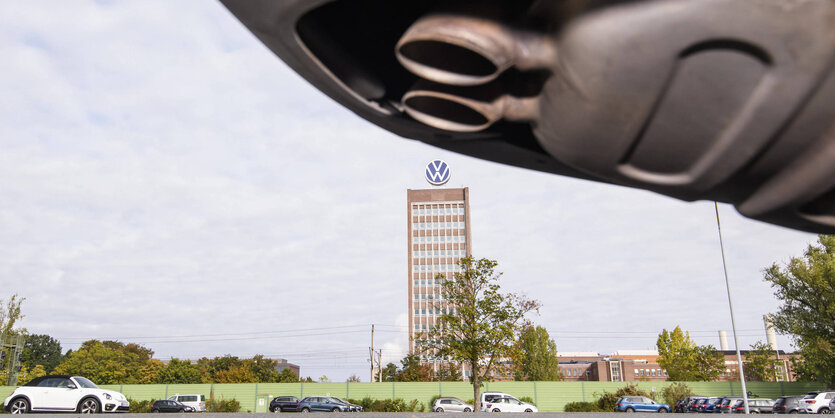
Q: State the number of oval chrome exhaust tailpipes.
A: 2